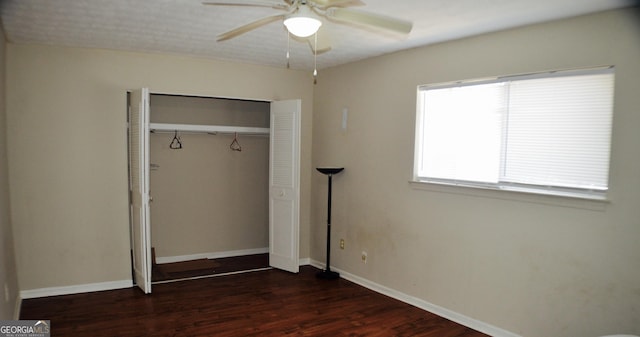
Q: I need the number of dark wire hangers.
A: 2